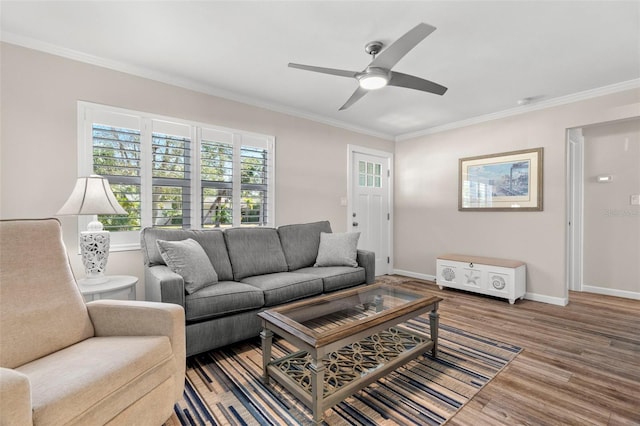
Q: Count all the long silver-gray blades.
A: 4